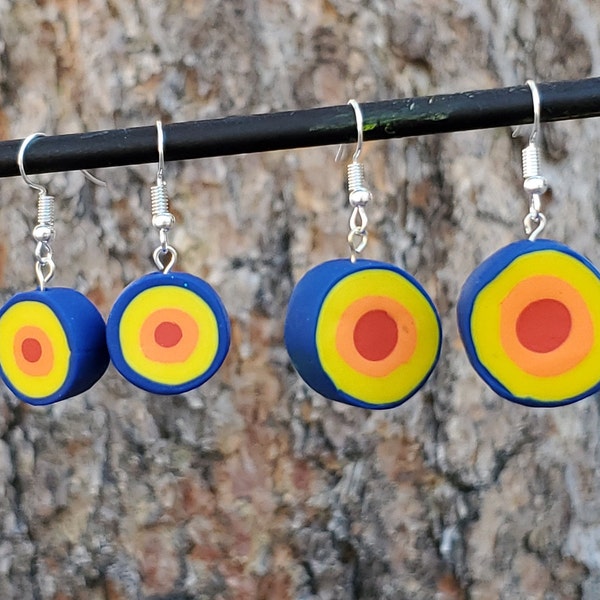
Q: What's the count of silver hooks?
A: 4